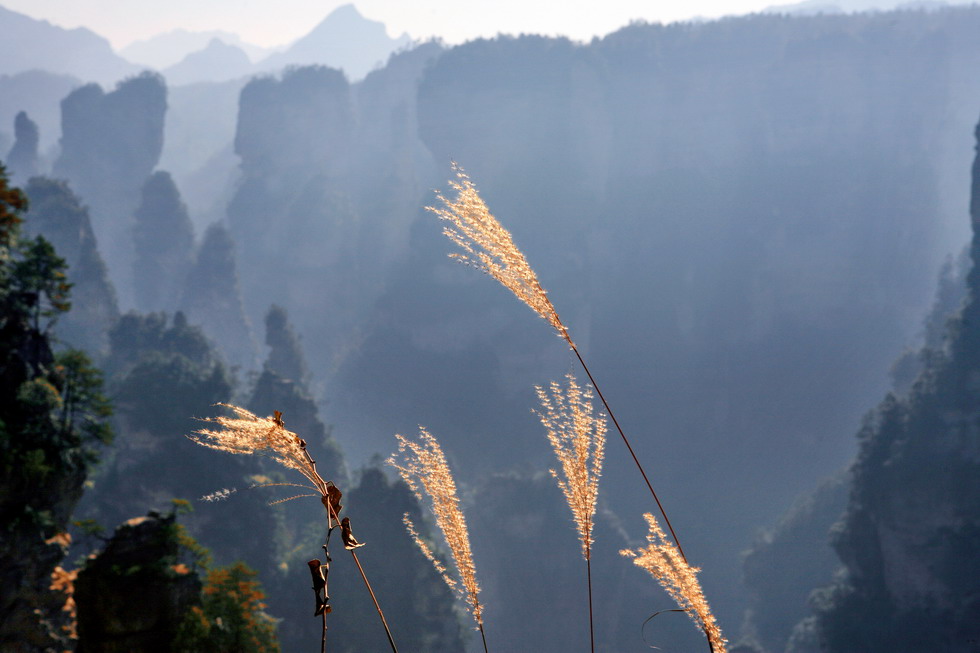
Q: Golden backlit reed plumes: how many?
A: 5